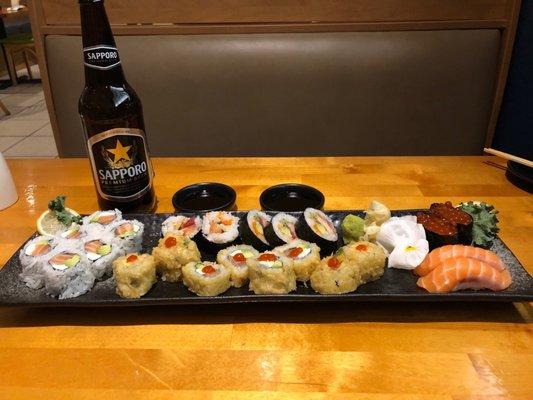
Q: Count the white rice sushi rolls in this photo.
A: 6